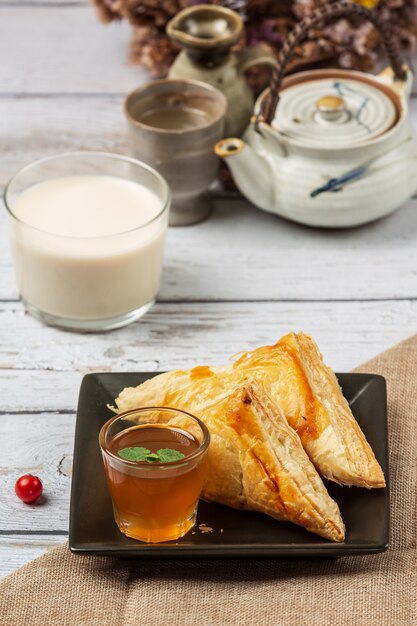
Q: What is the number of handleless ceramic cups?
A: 1